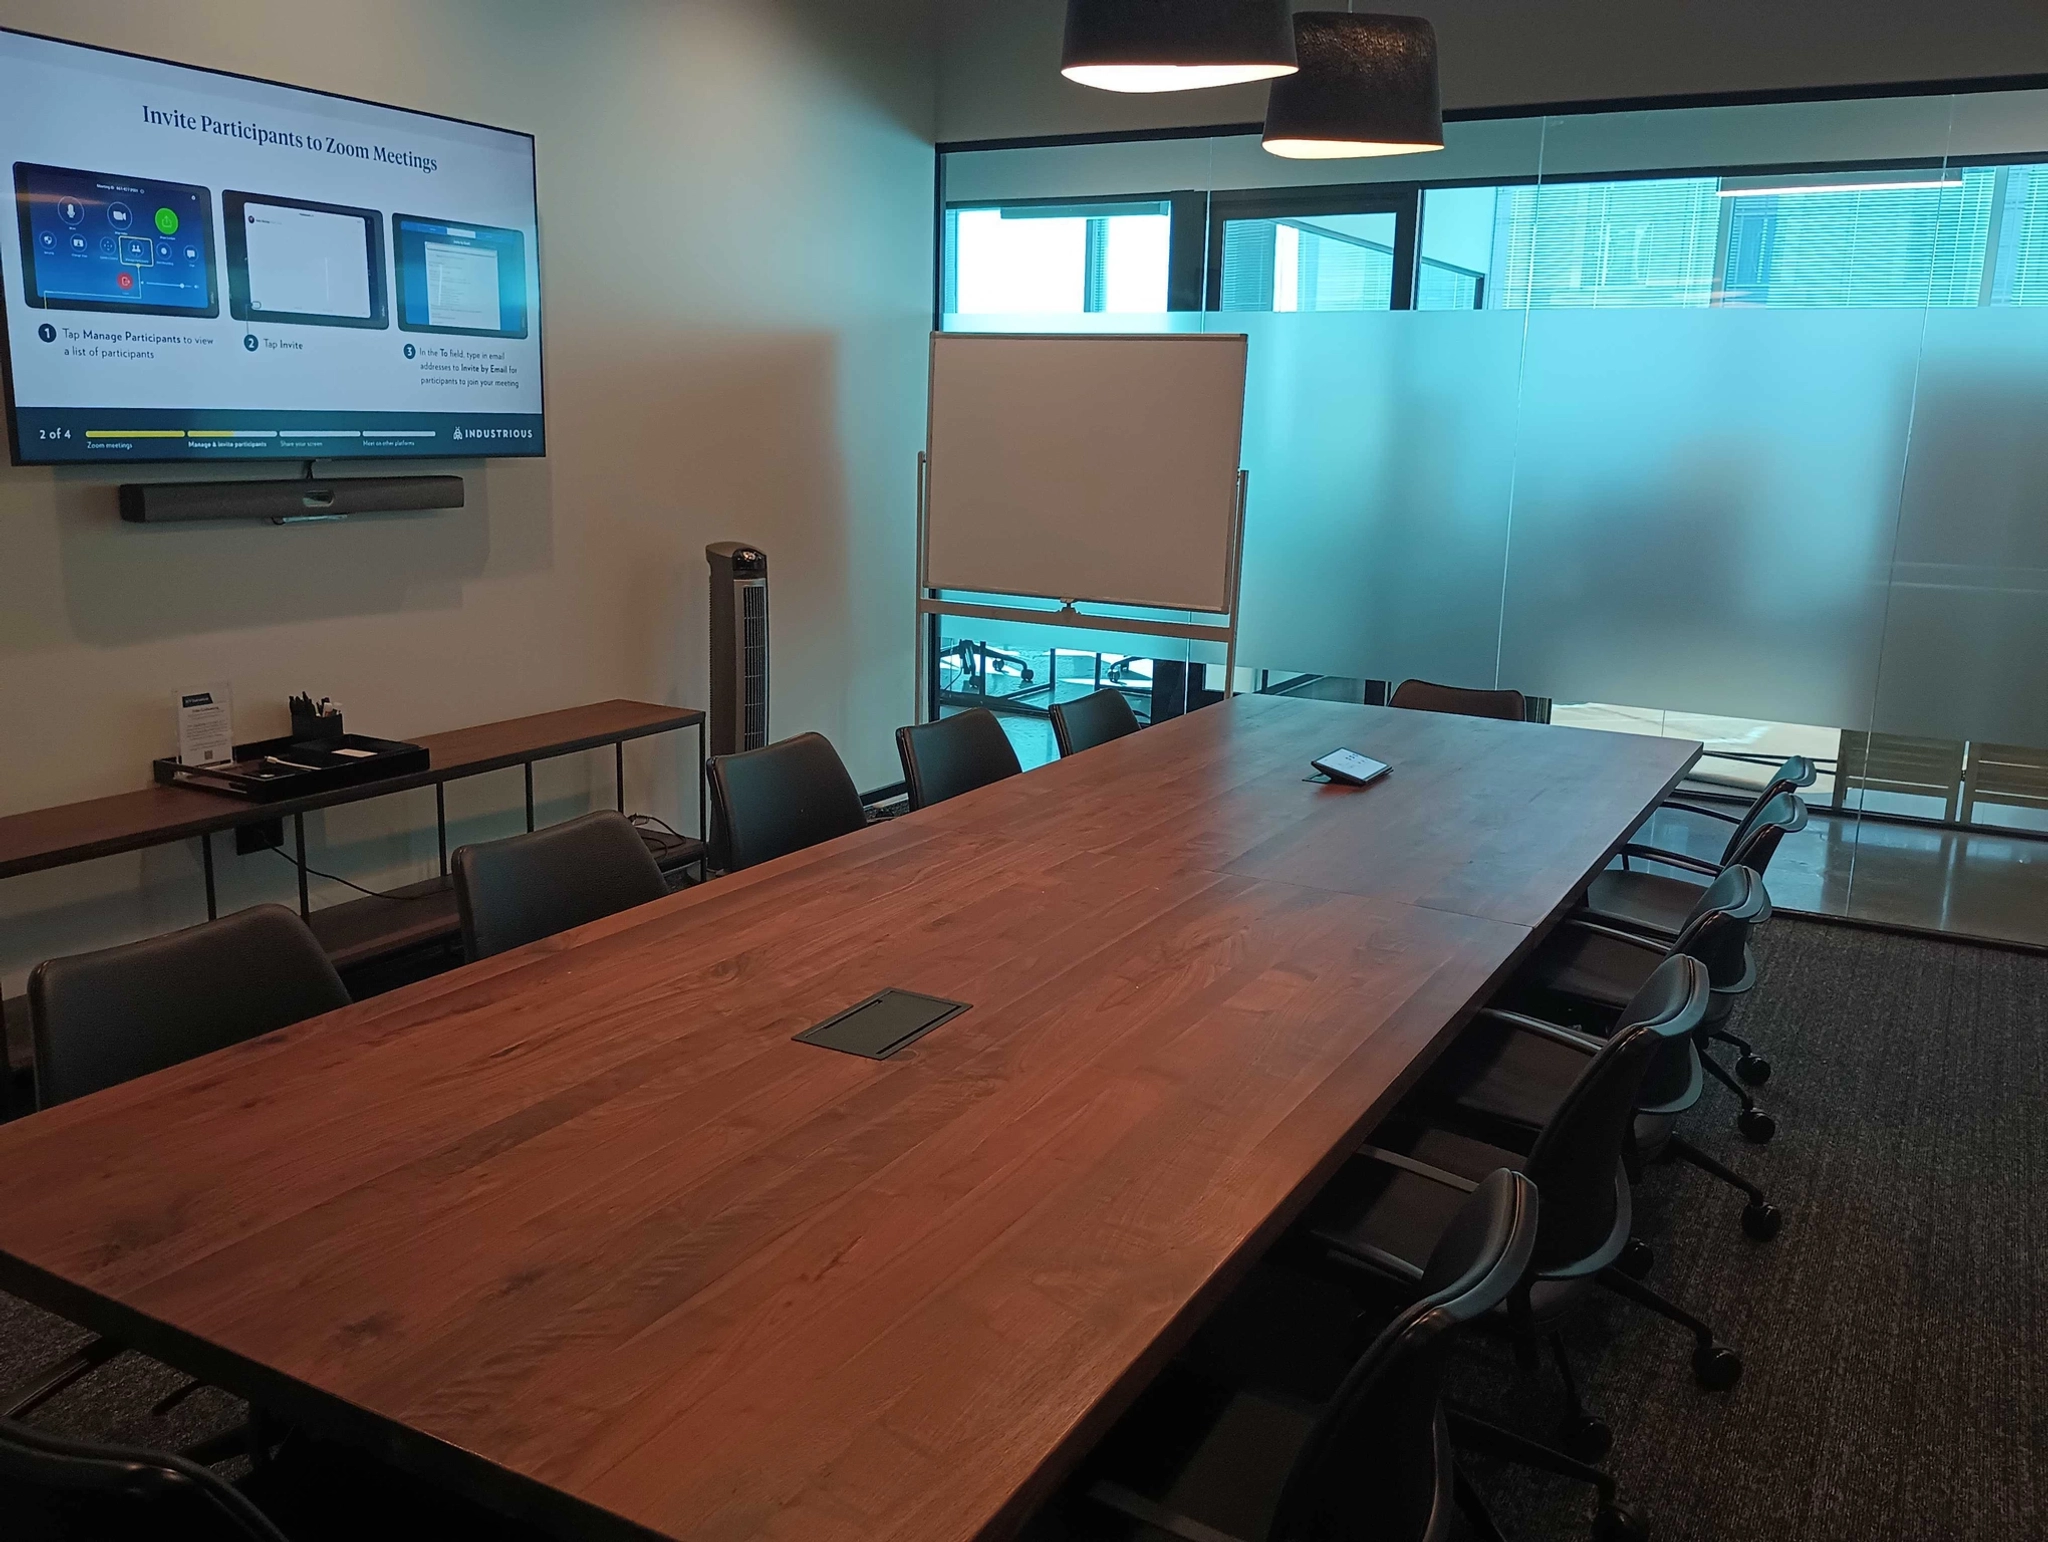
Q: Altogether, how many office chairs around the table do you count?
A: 12